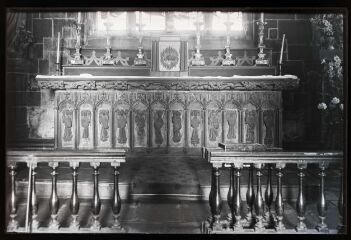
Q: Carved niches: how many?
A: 12